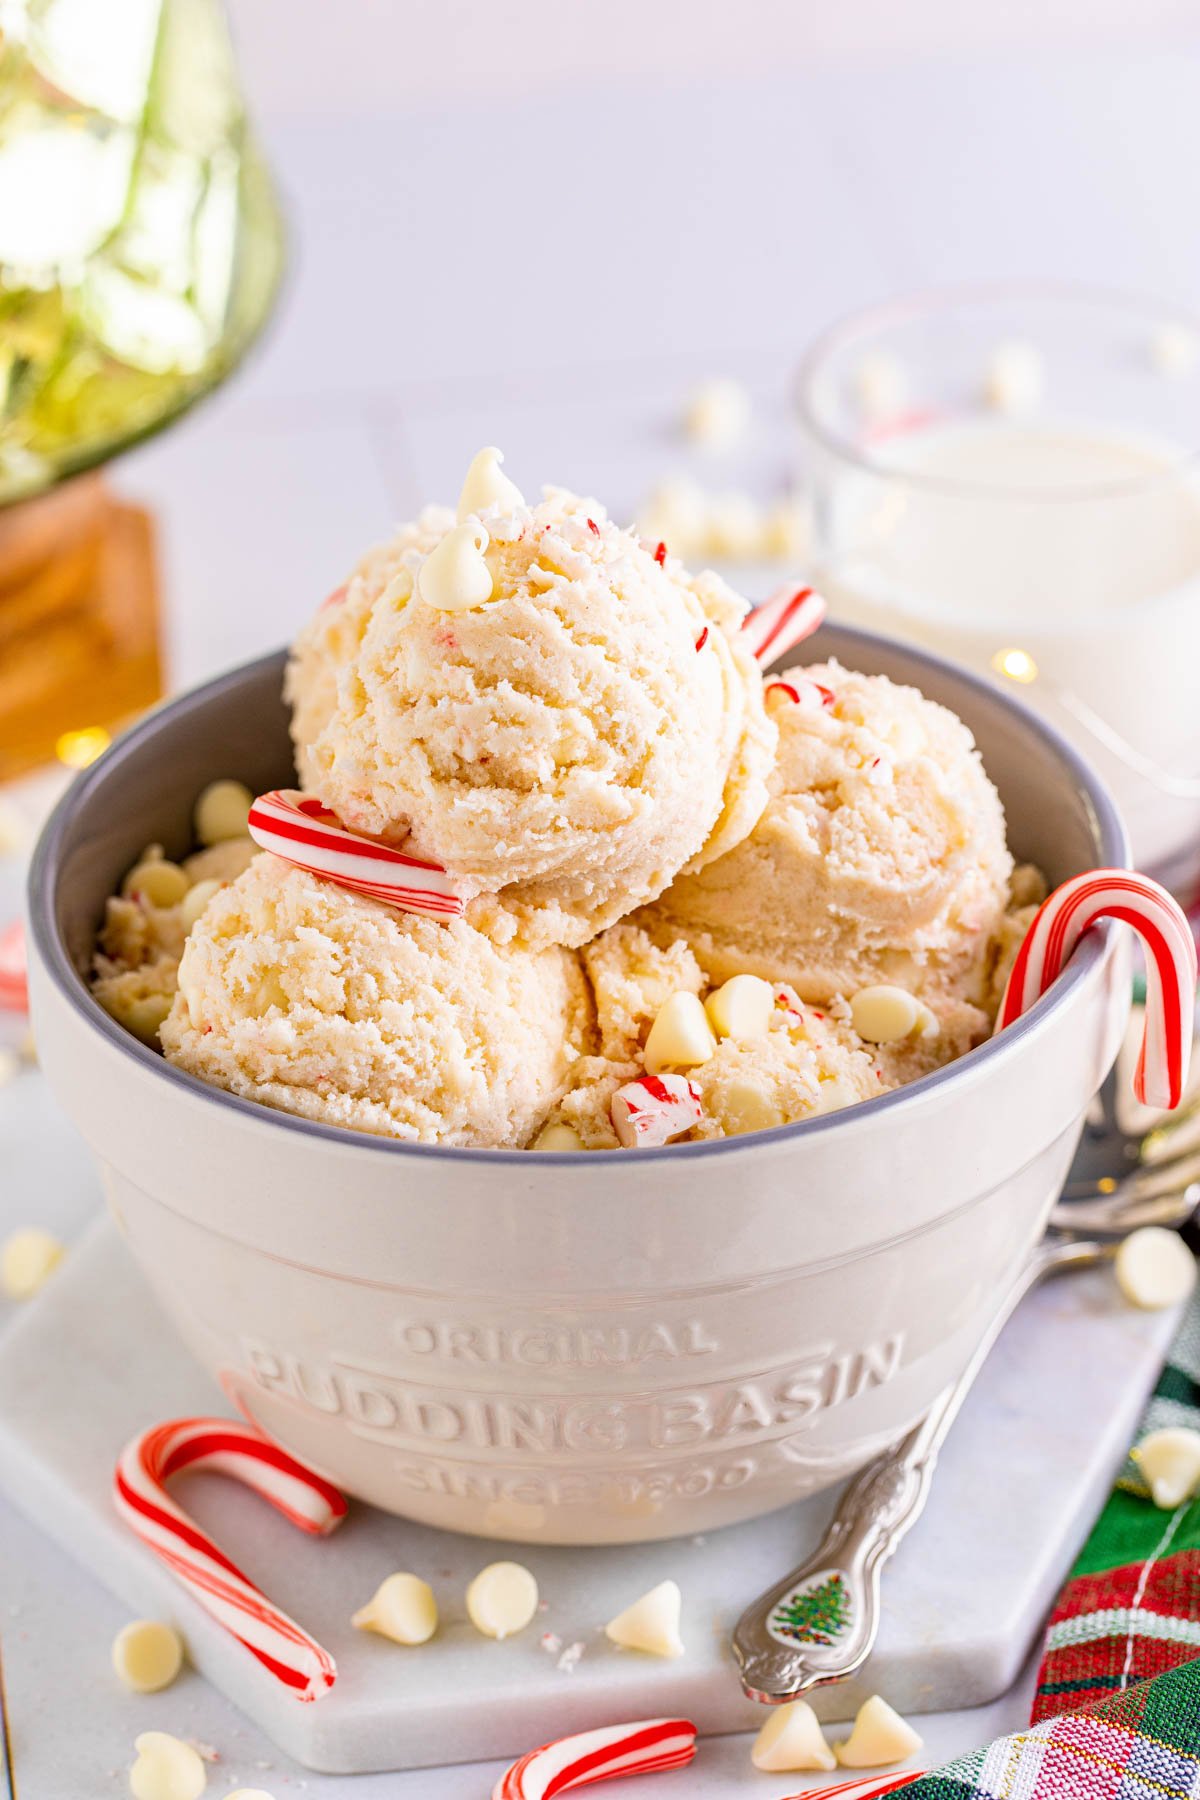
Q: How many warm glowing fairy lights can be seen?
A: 2